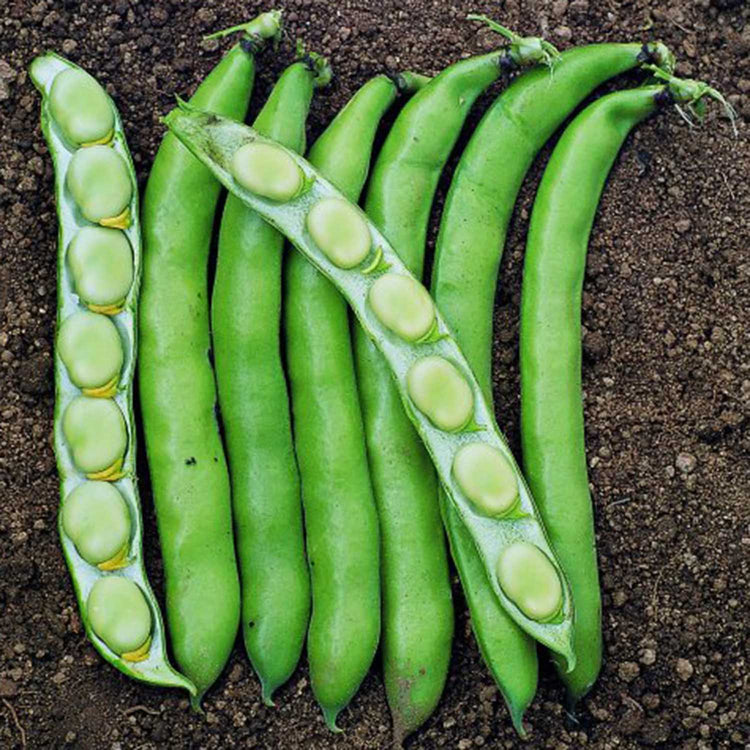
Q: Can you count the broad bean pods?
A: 8